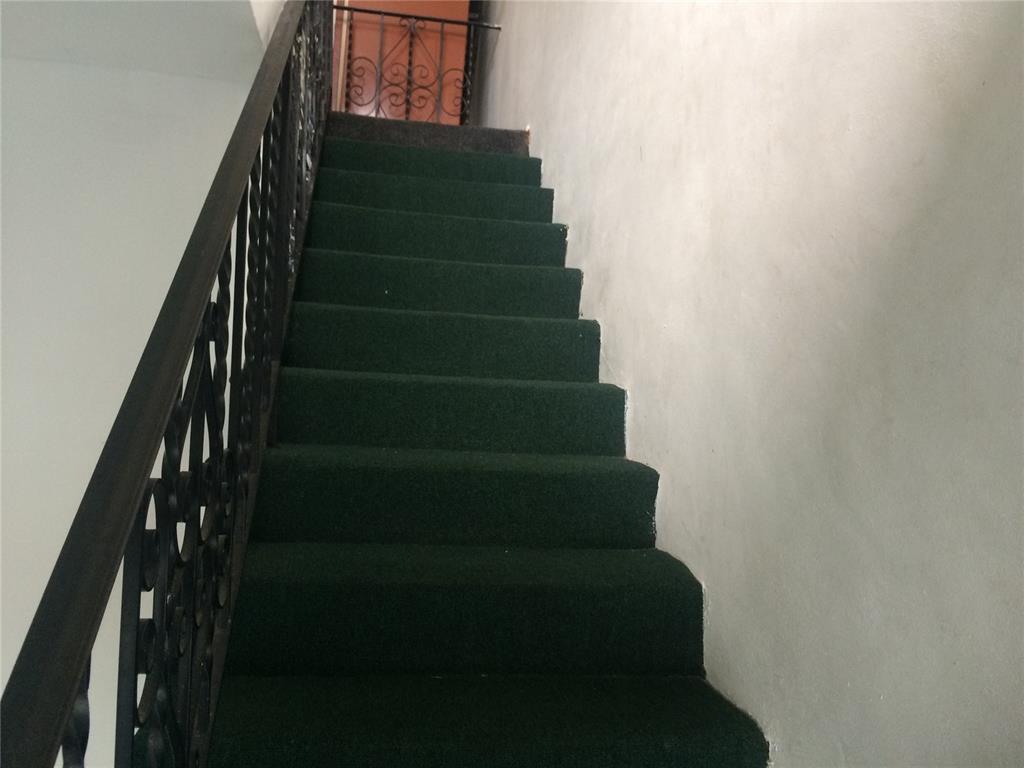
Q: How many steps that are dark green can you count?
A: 9